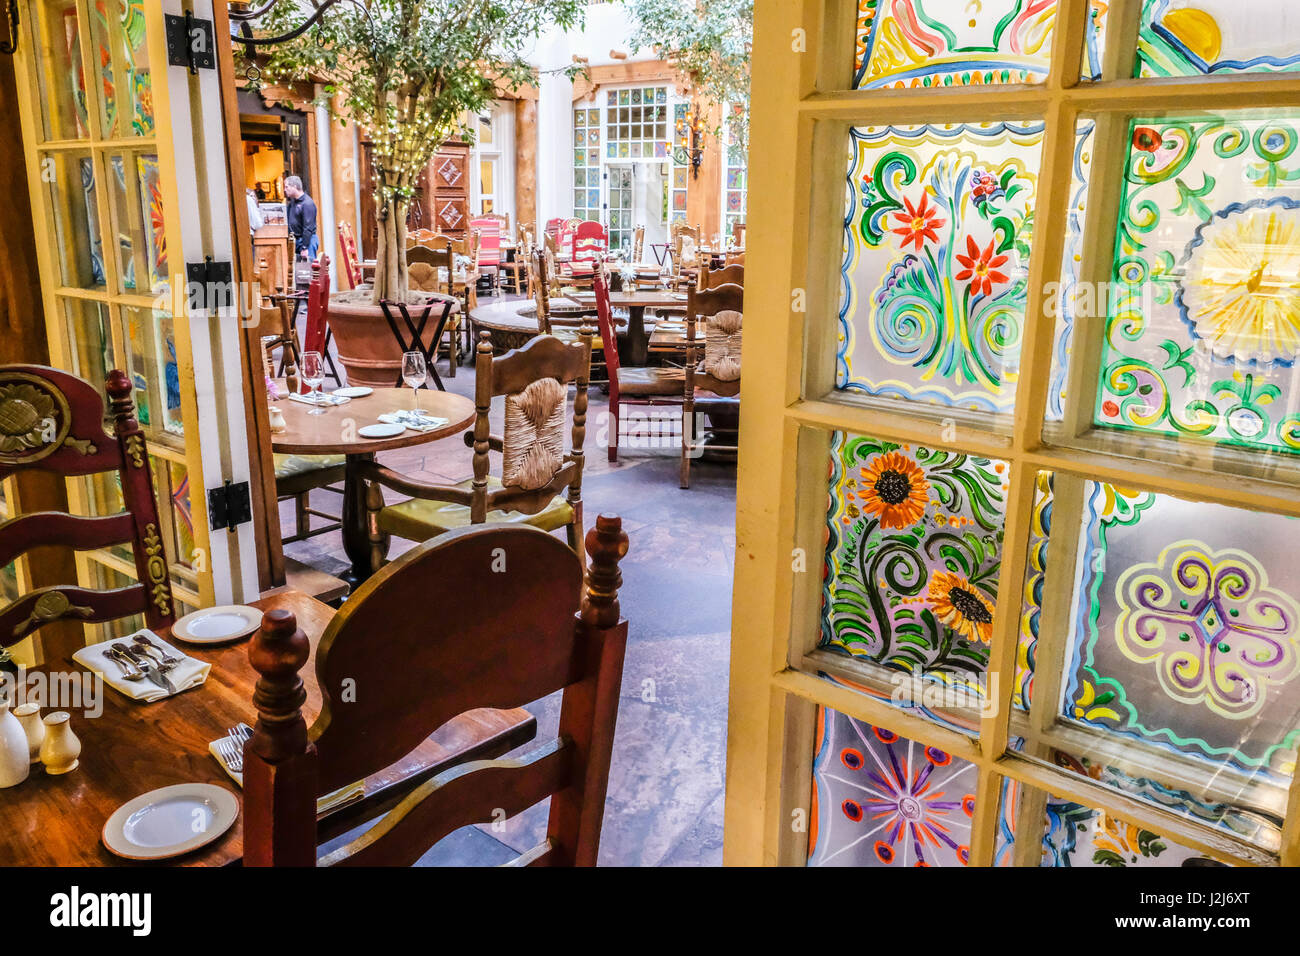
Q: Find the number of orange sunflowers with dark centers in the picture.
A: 2